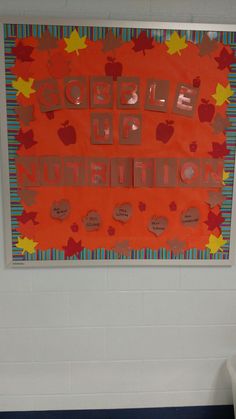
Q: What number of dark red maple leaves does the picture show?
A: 8